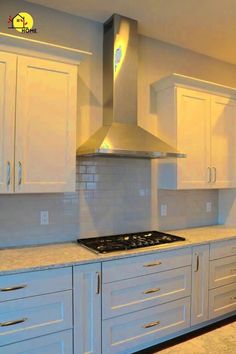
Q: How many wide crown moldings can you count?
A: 2